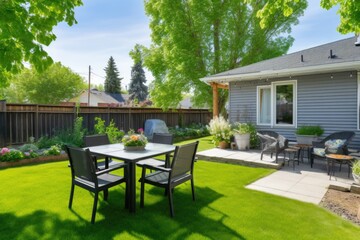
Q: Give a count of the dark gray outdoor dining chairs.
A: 4